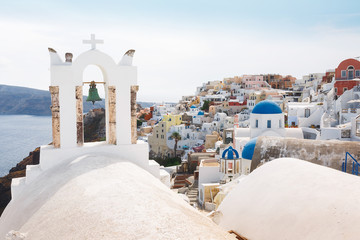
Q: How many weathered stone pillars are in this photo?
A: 4